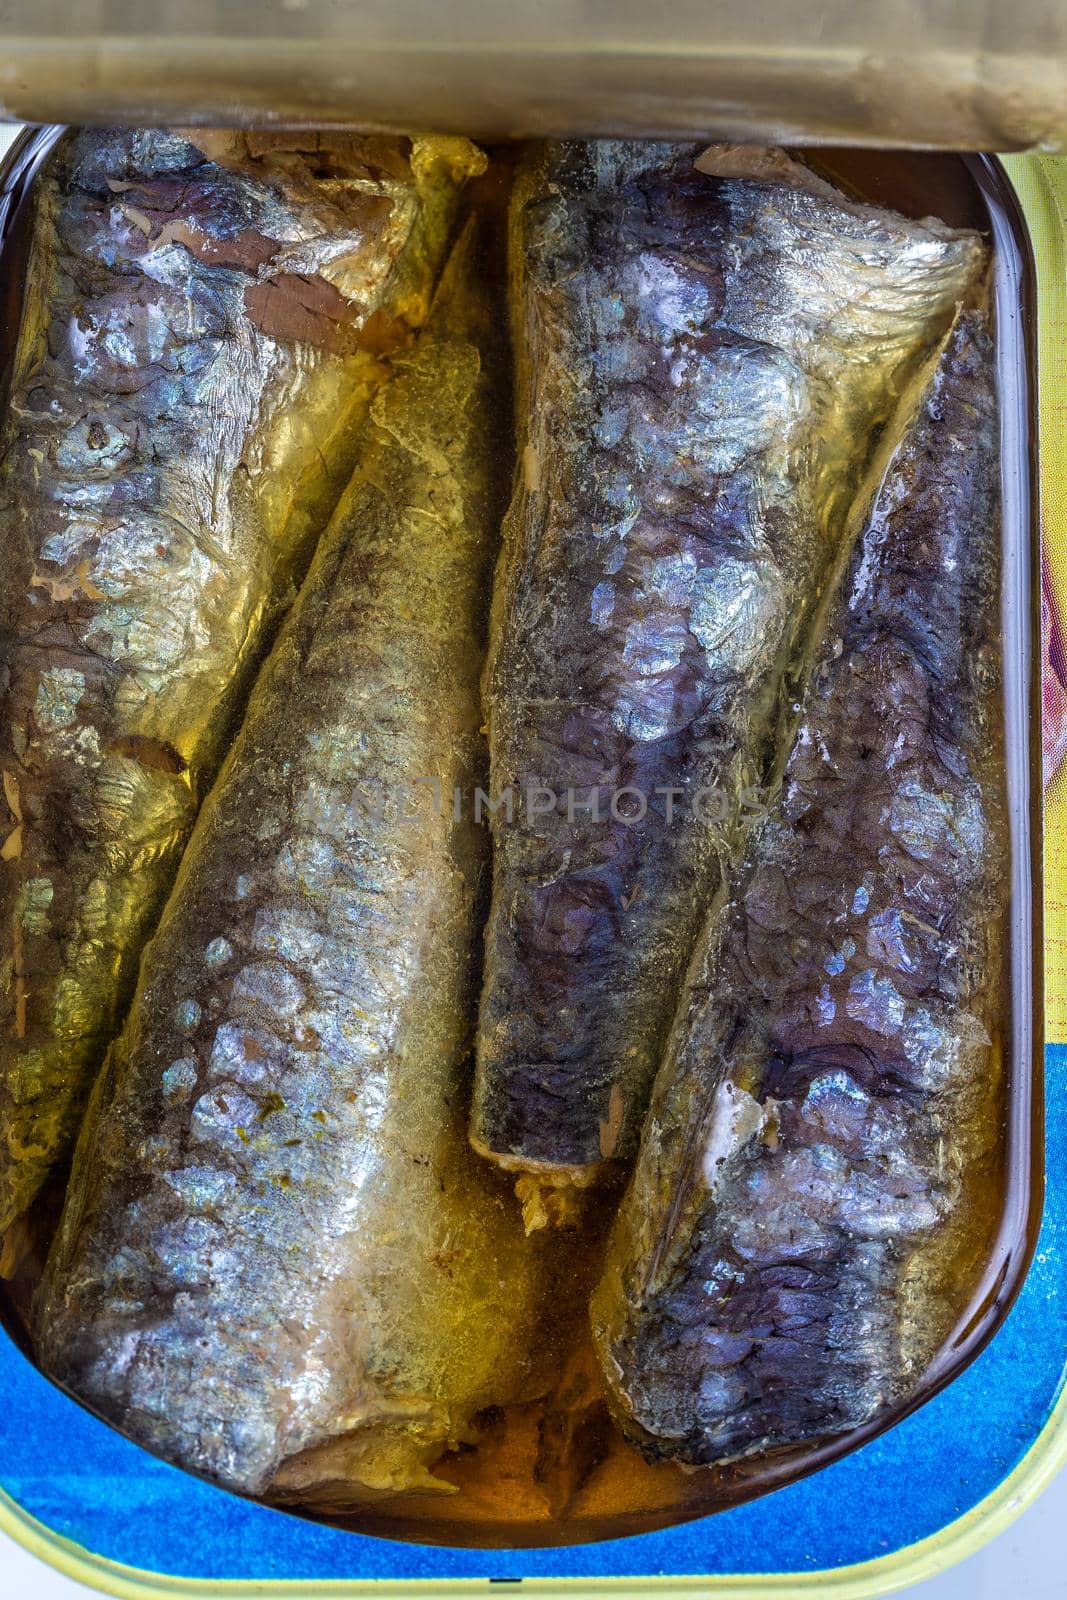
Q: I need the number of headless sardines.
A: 4